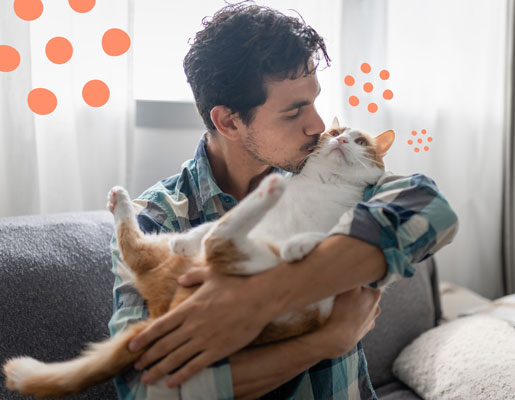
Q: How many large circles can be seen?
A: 7